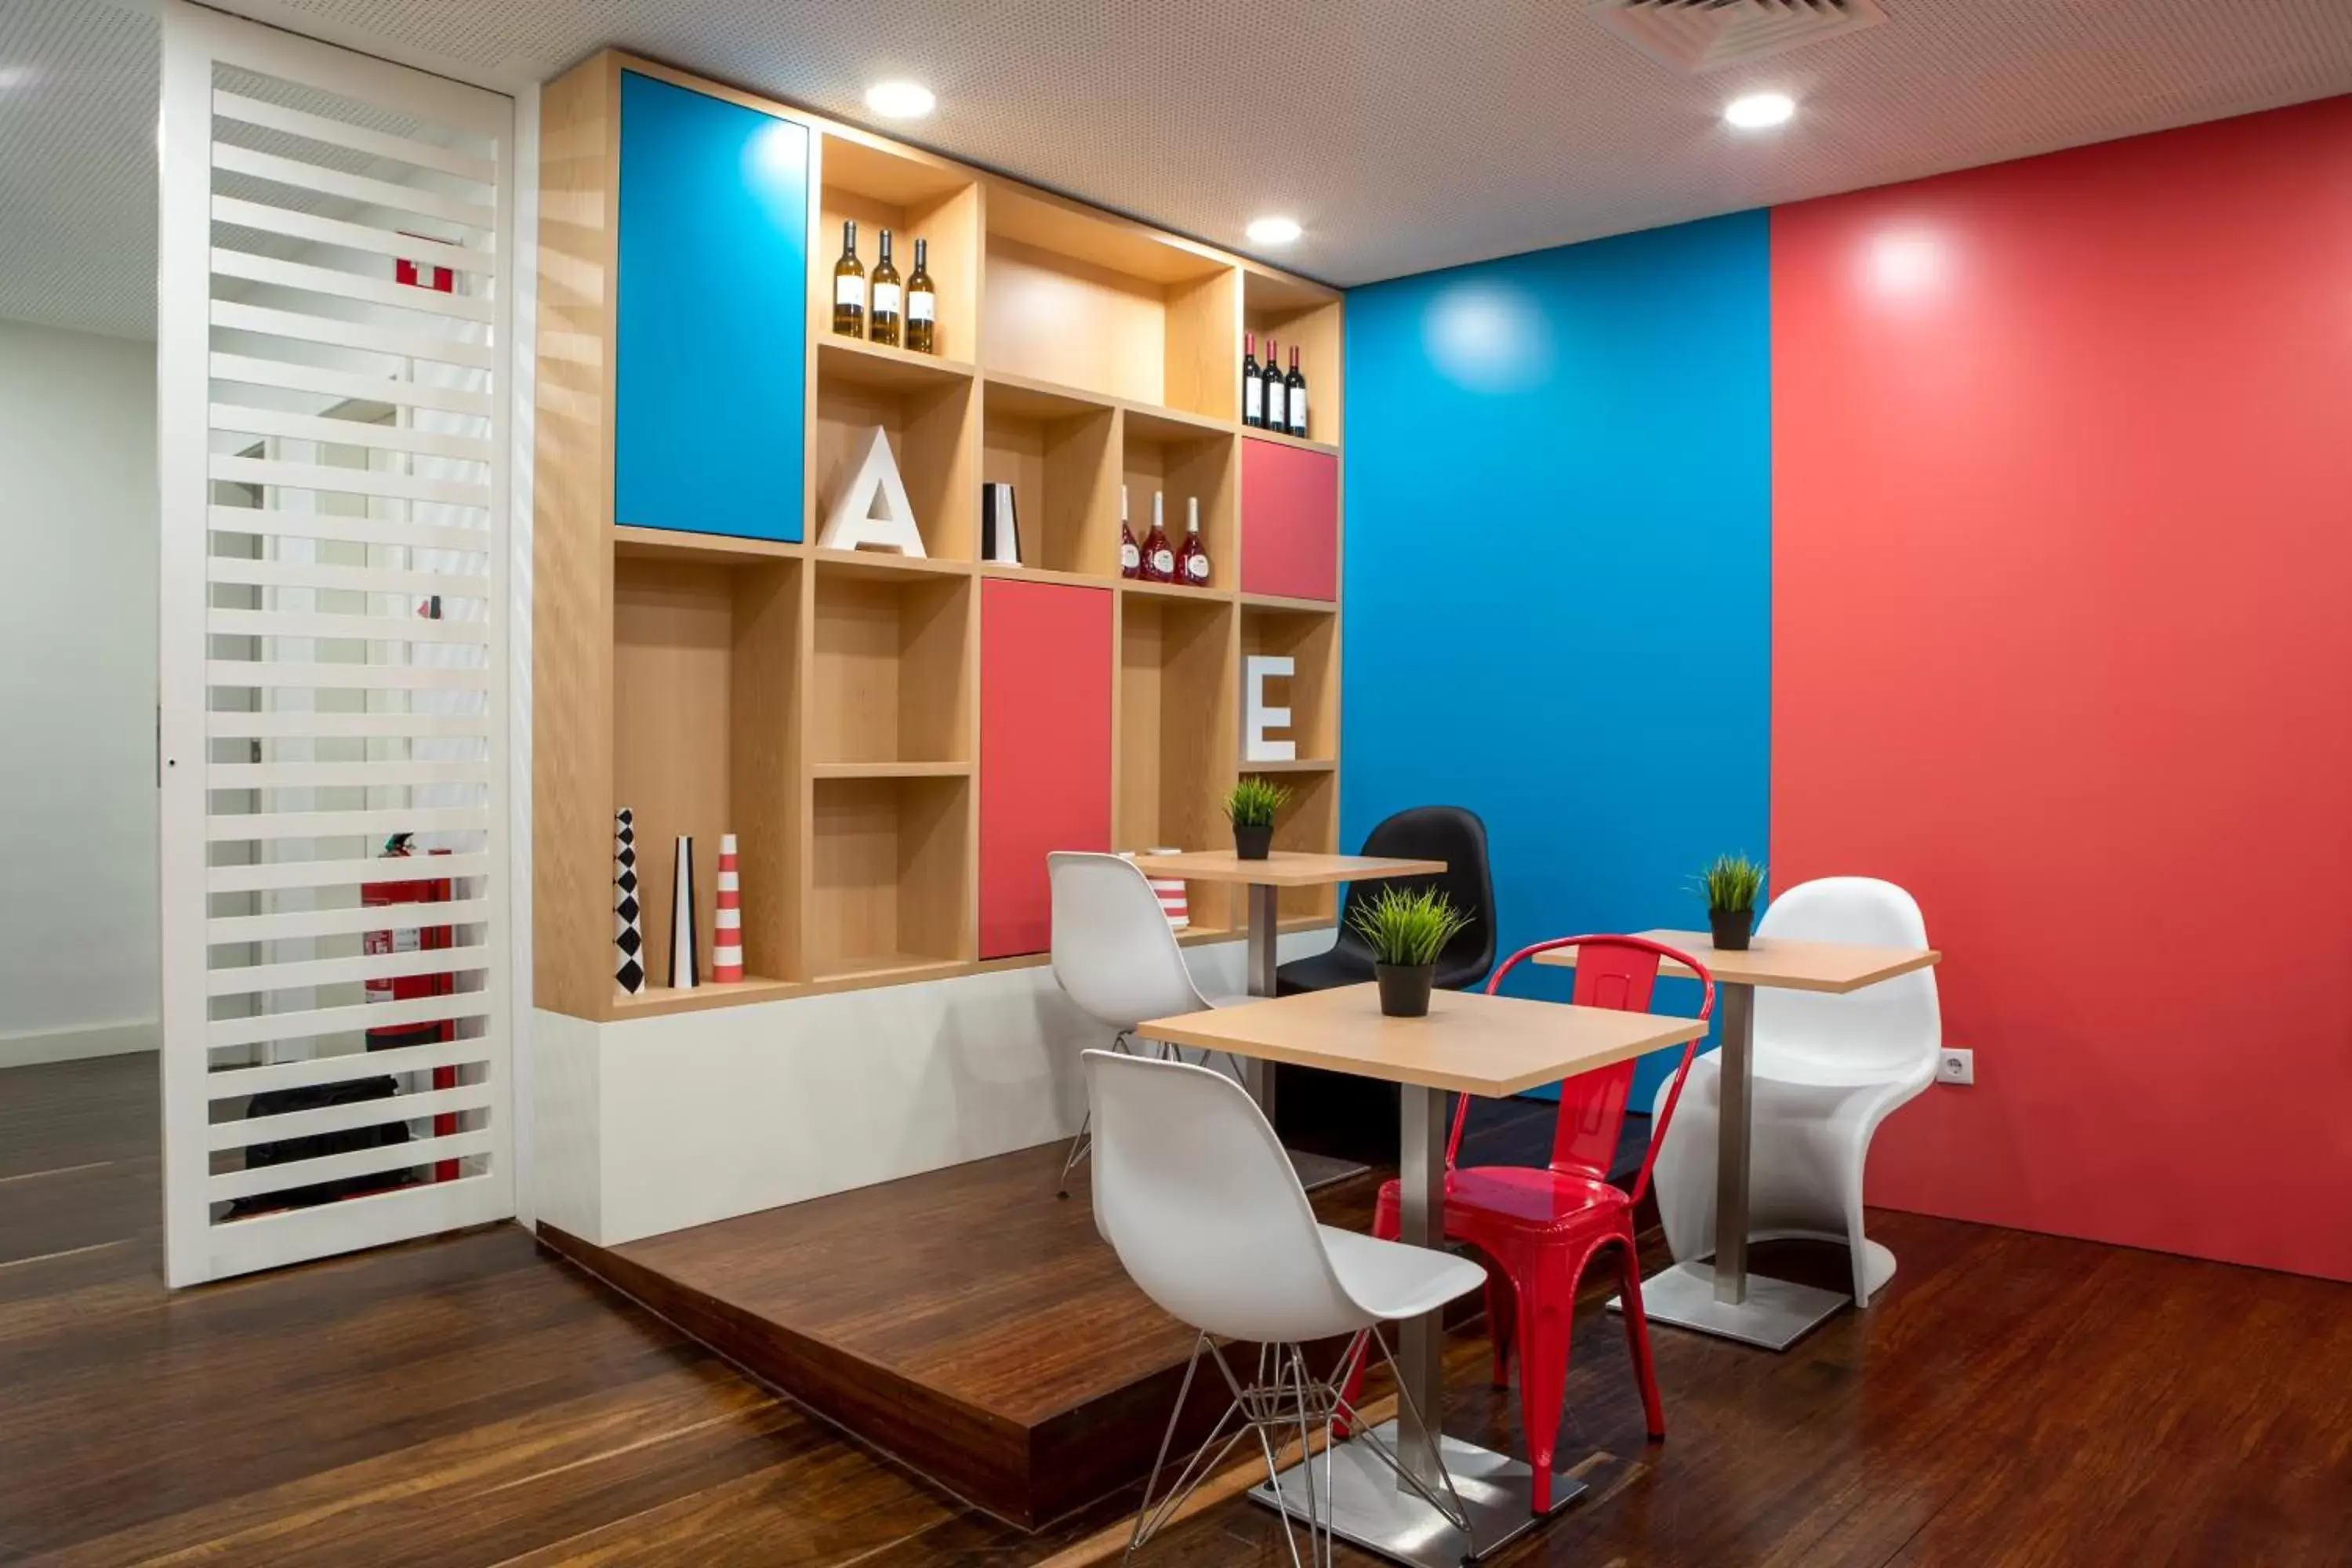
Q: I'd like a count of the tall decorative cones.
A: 3